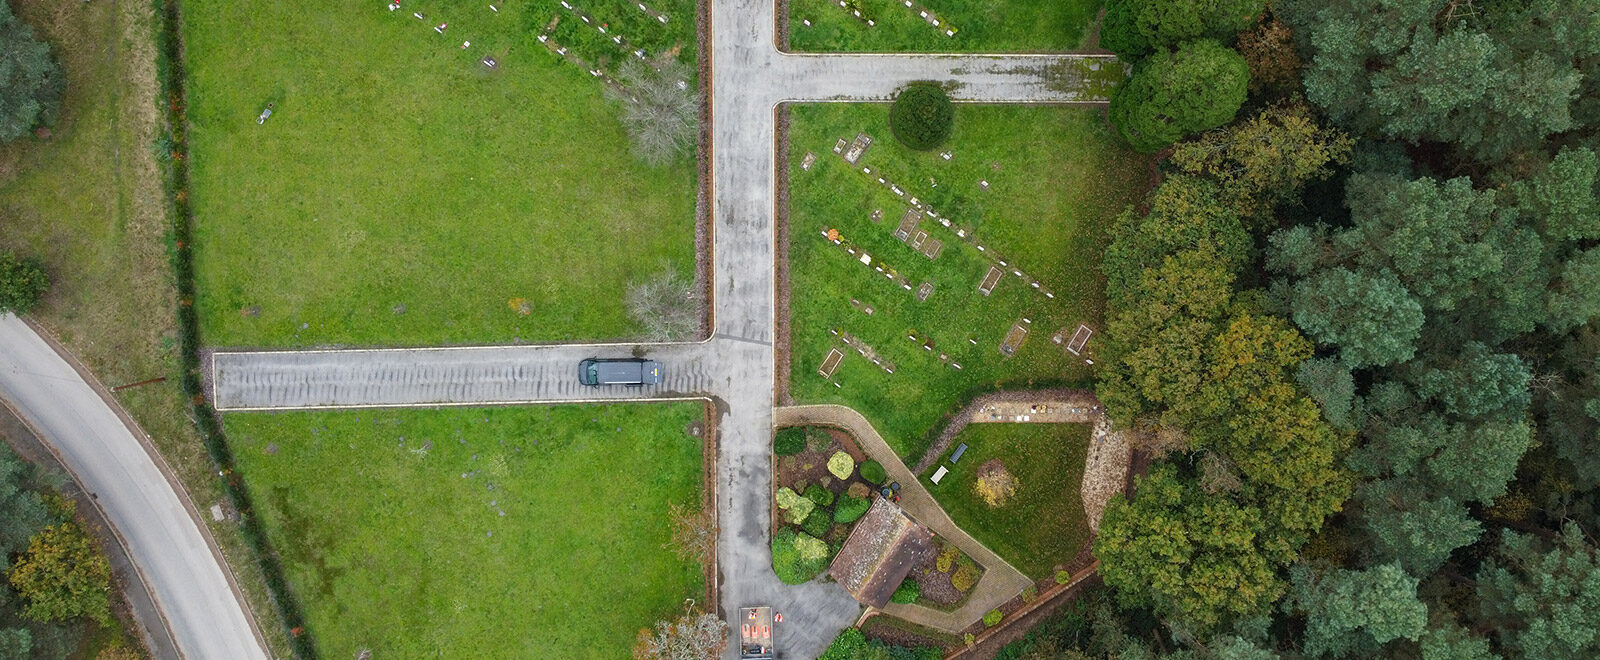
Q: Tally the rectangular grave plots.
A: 11